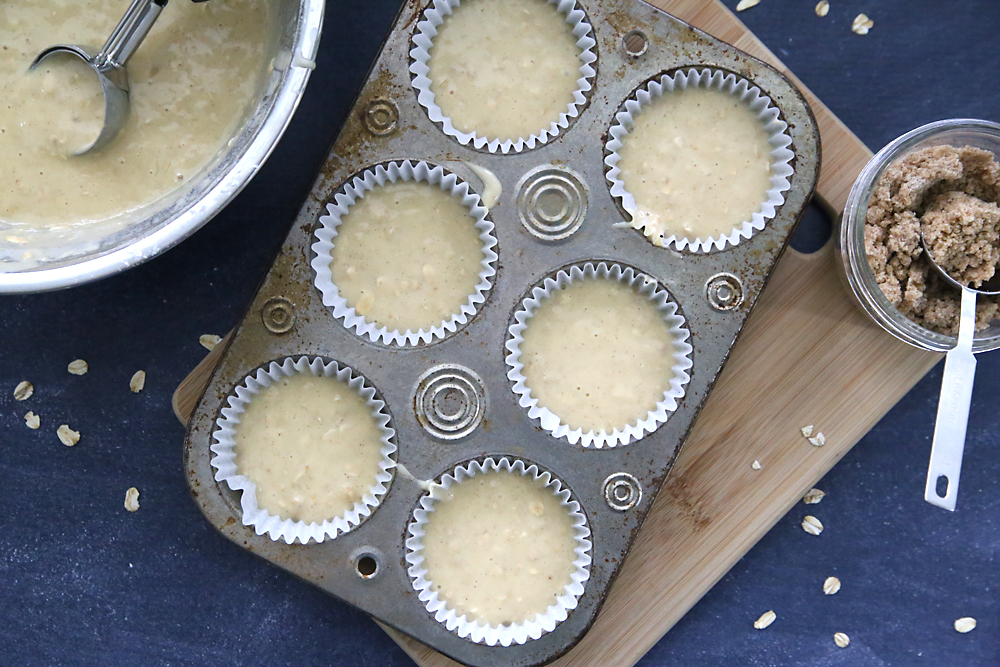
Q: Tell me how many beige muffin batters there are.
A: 6